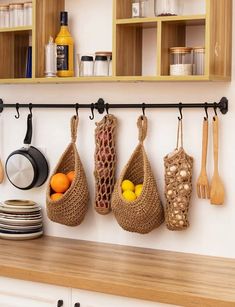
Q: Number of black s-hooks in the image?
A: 9